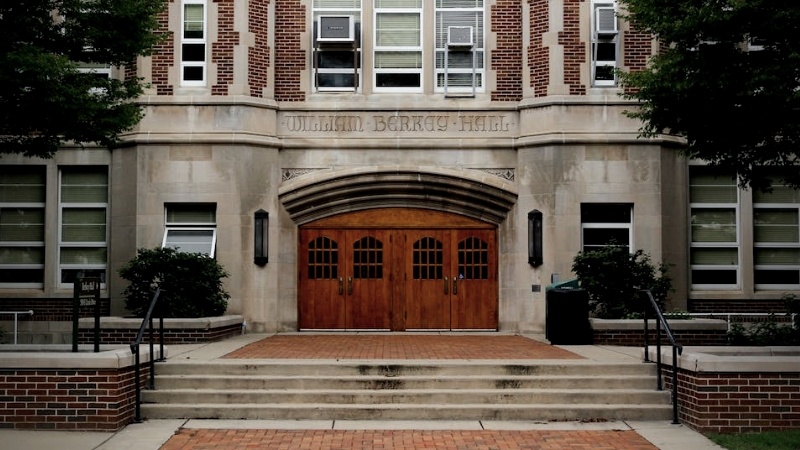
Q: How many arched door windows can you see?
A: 4